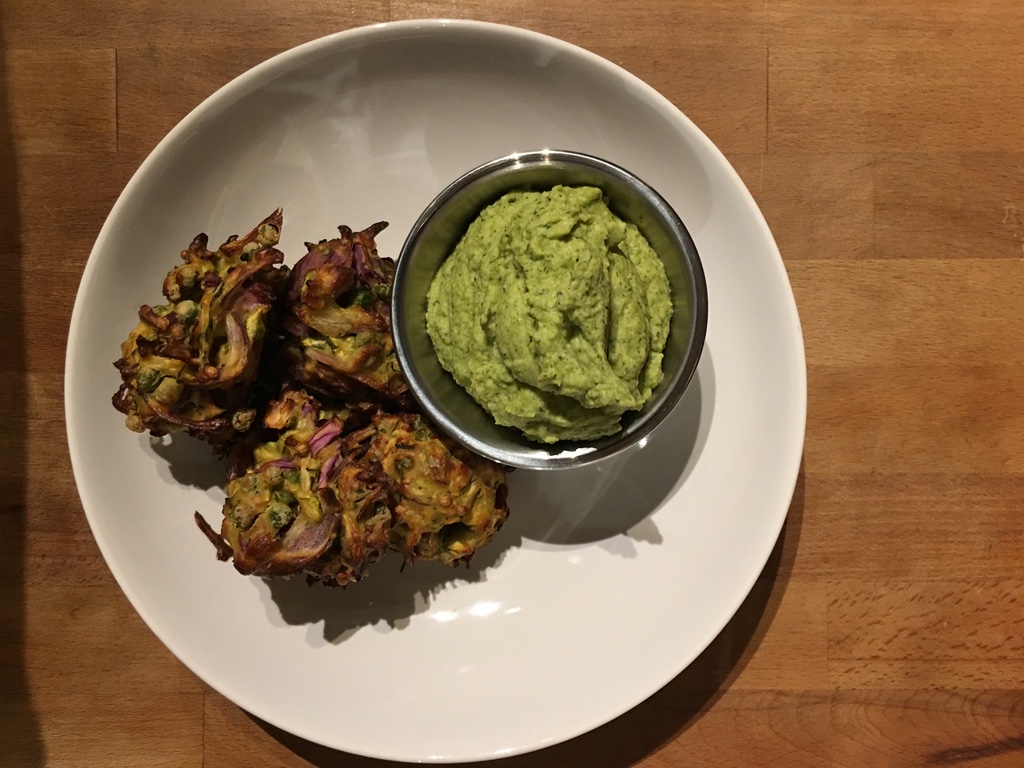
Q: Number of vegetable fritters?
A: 4